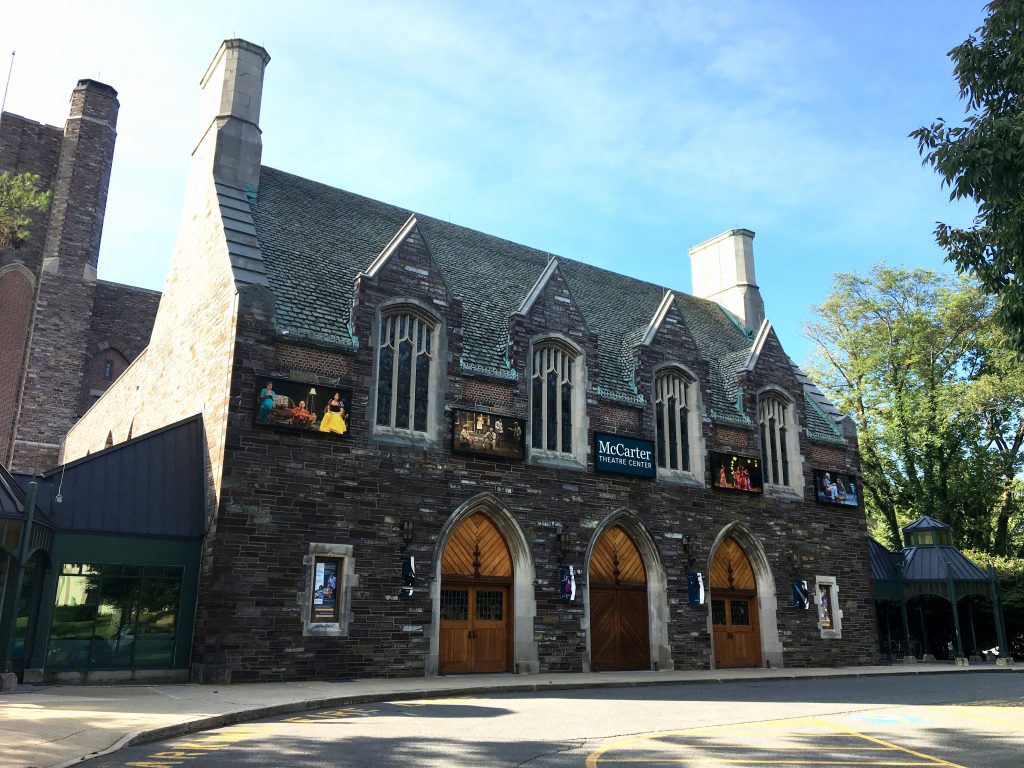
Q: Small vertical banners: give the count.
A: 4